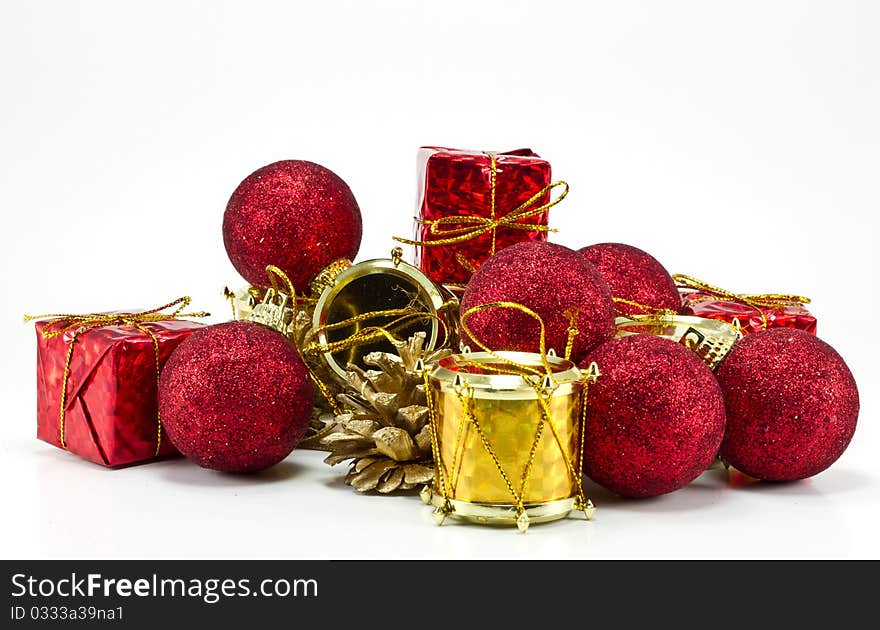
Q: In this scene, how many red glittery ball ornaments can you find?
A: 6